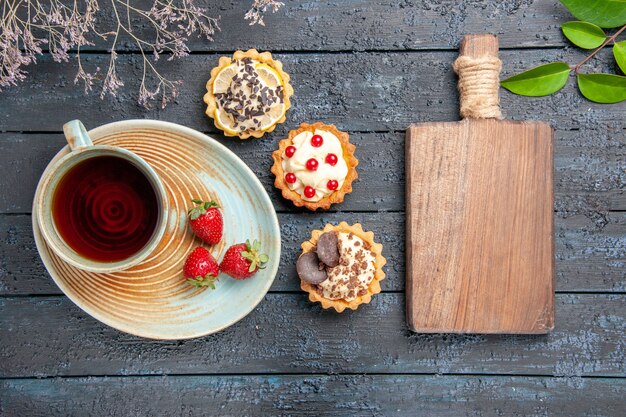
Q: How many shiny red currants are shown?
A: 7